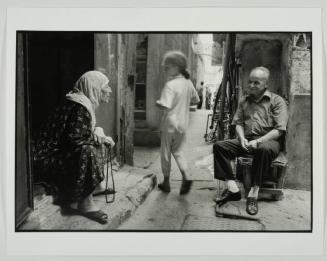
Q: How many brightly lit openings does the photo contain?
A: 1